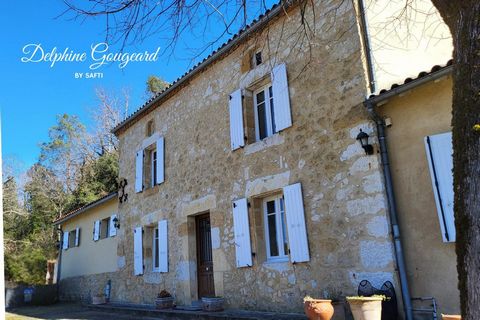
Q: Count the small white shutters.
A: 4